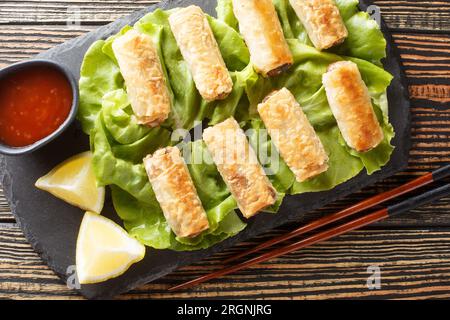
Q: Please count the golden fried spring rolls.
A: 8